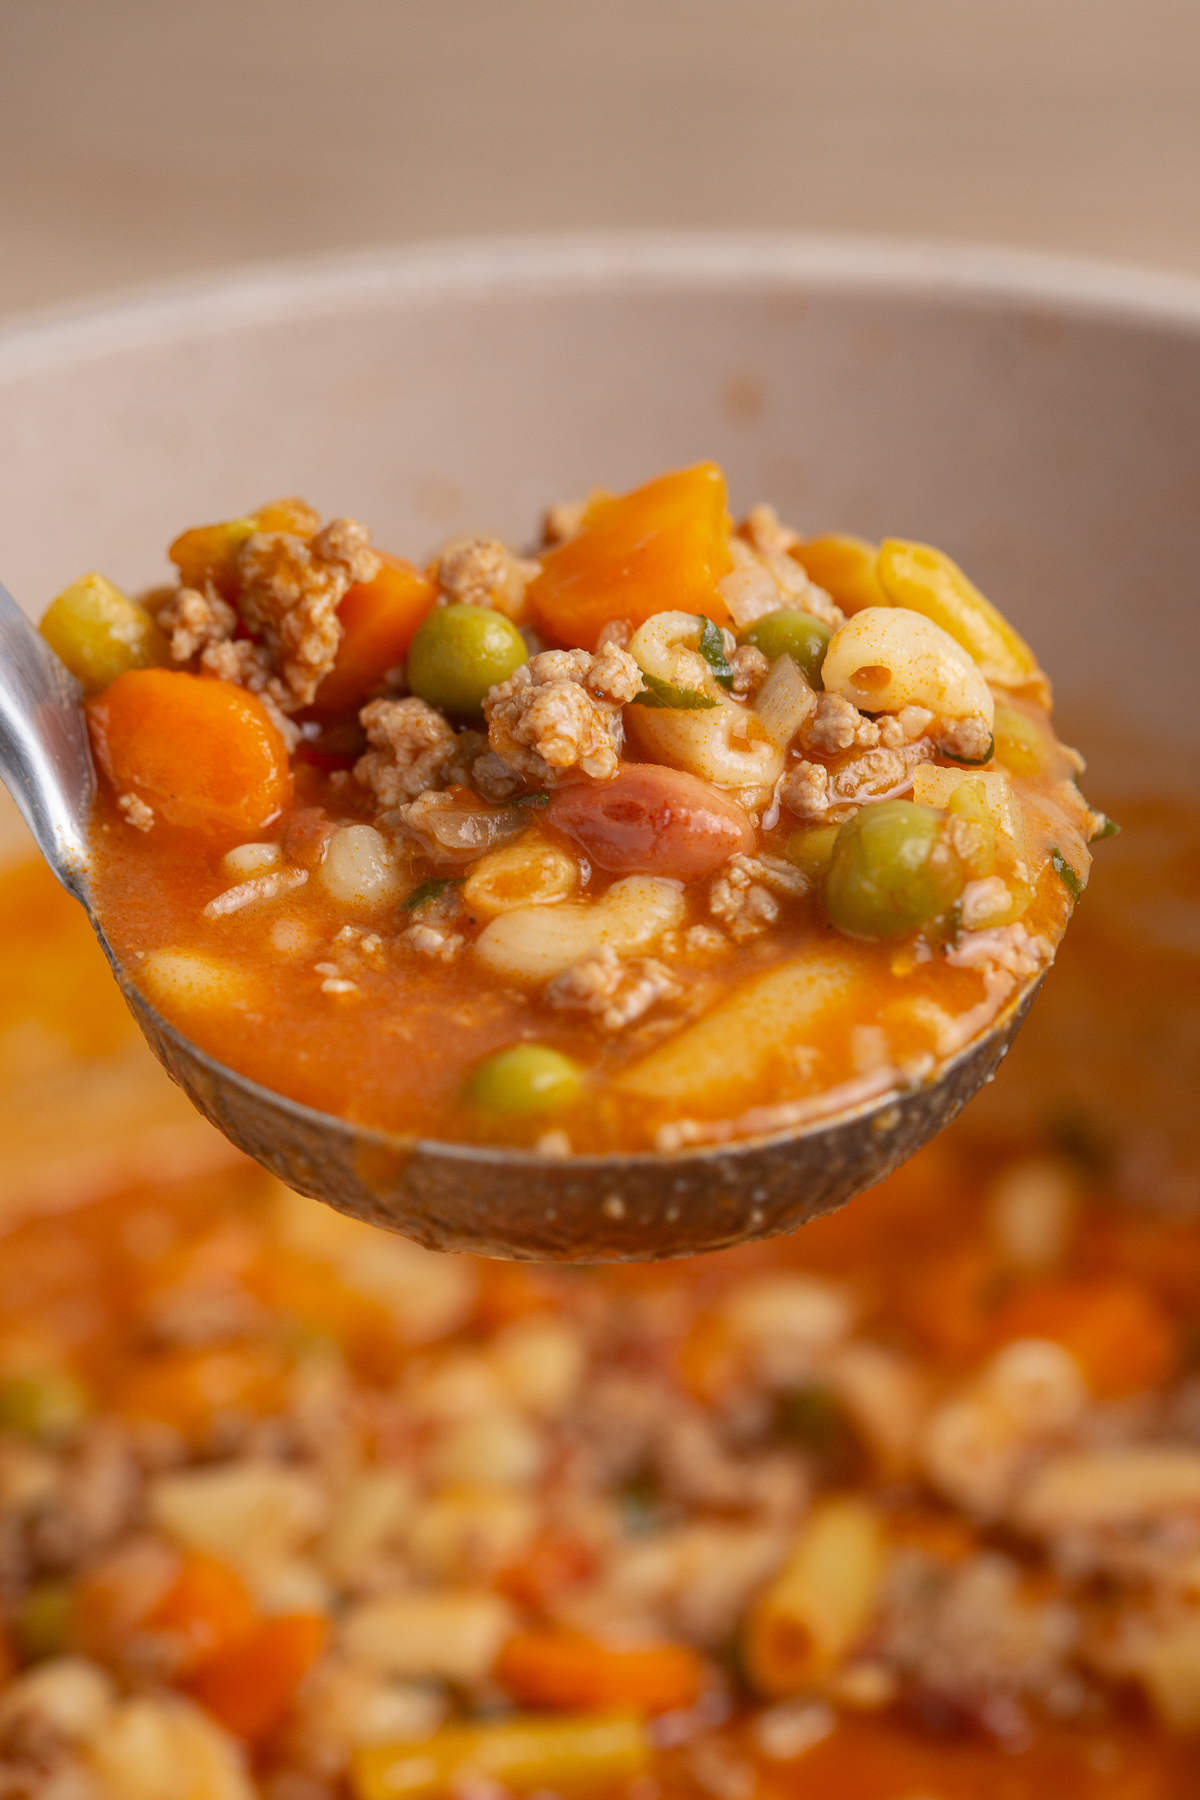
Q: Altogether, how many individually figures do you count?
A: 0